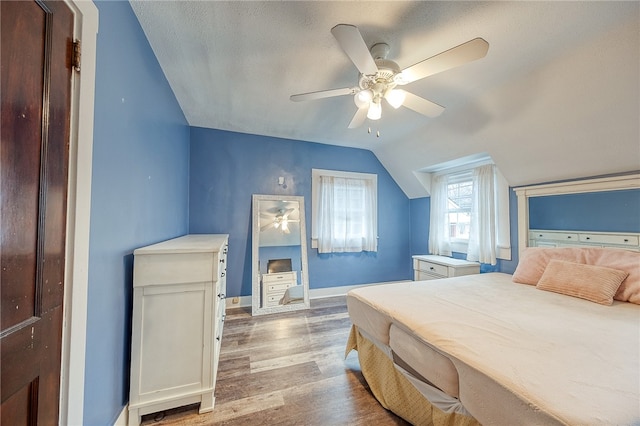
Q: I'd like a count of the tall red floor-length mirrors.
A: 0